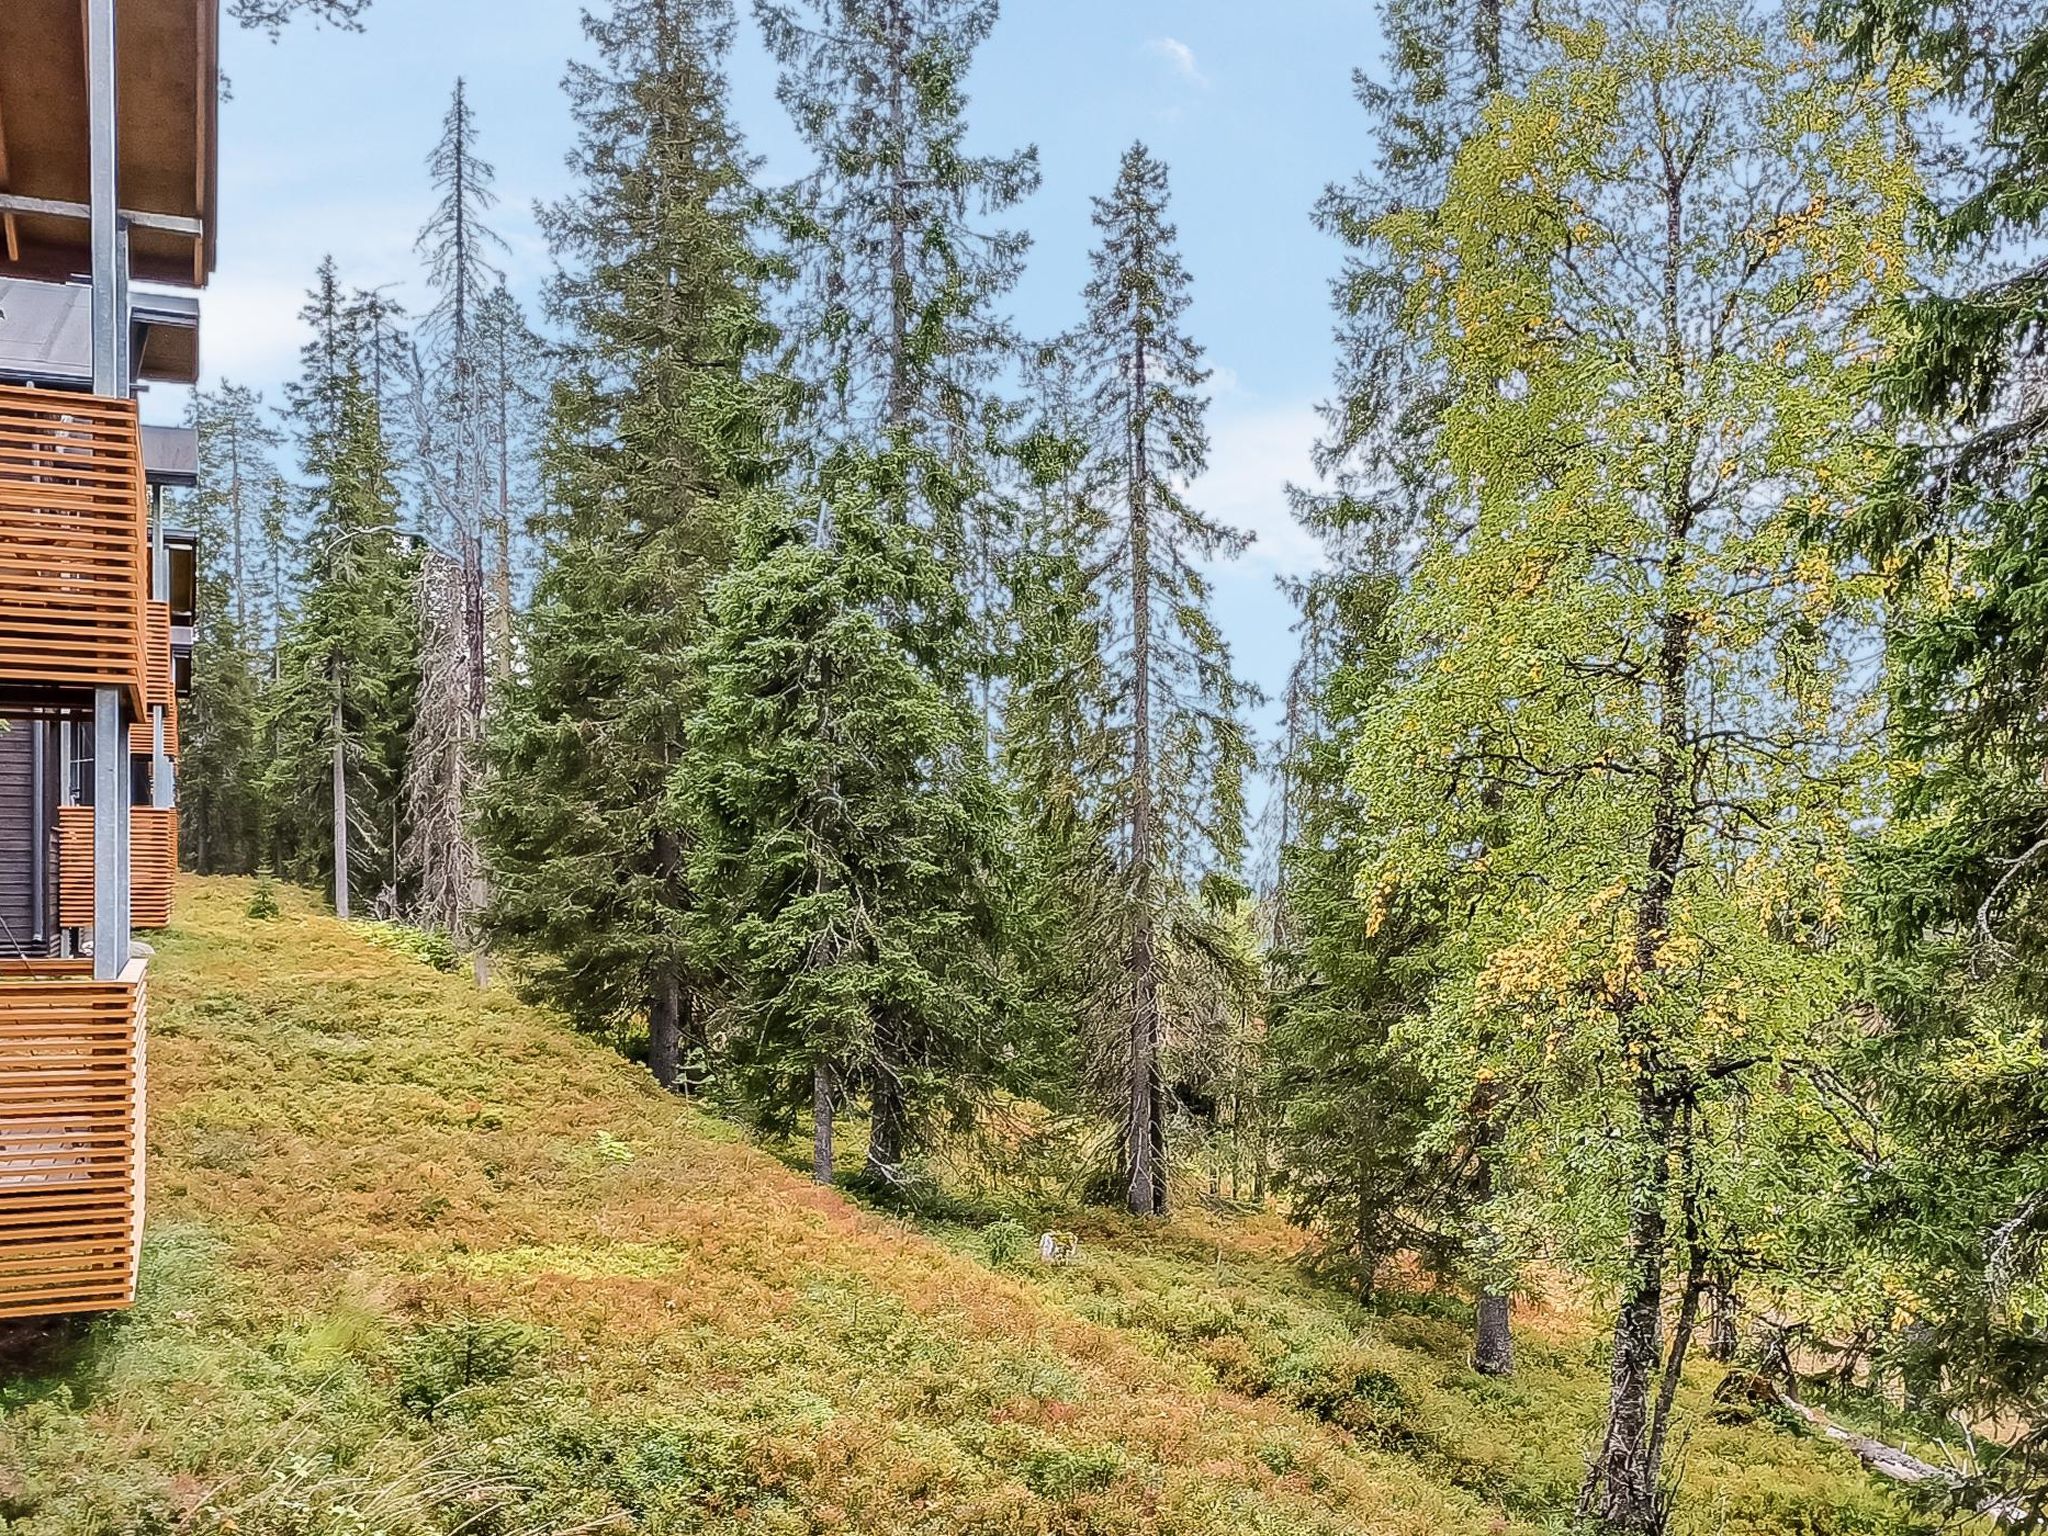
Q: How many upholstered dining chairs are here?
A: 0